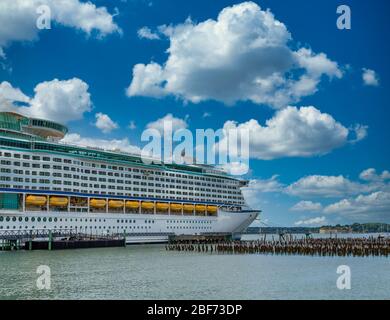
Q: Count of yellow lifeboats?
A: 11